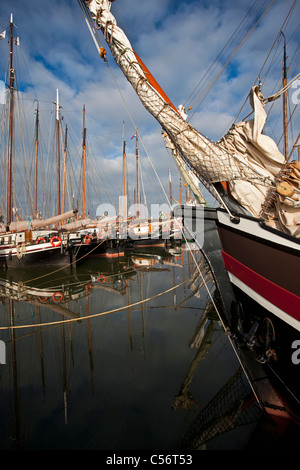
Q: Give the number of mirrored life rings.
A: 4